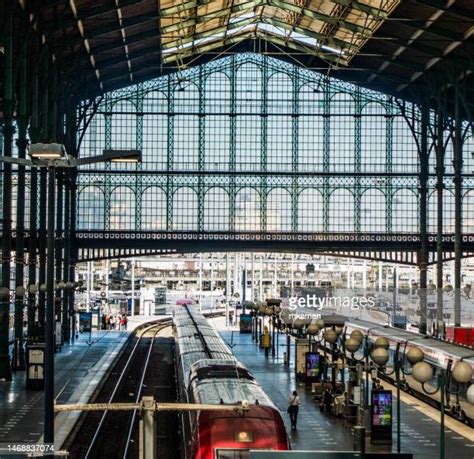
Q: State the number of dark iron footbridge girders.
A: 1